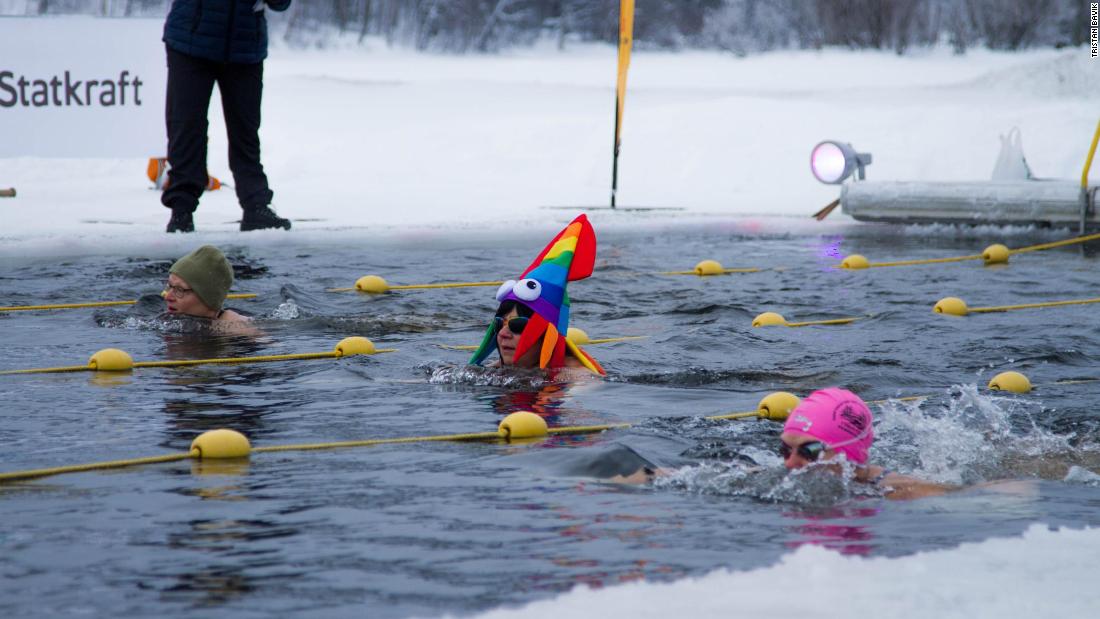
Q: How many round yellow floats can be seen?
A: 13